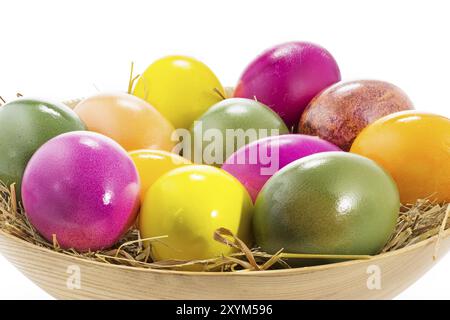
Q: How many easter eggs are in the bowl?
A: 12